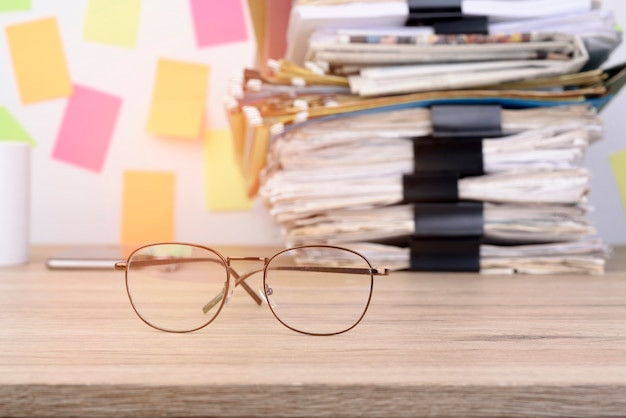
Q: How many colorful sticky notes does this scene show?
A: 10